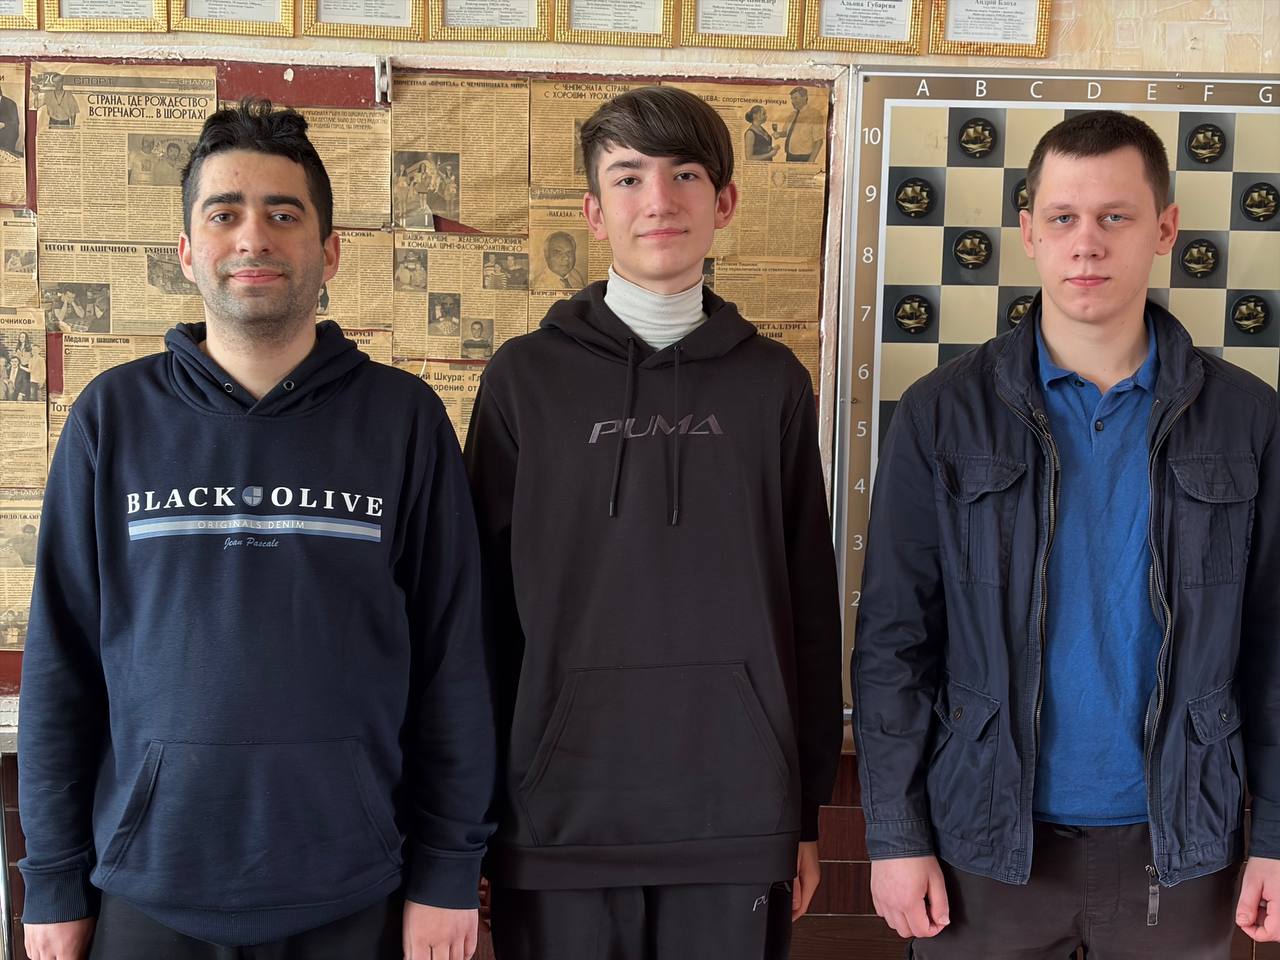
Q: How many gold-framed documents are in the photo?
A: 9